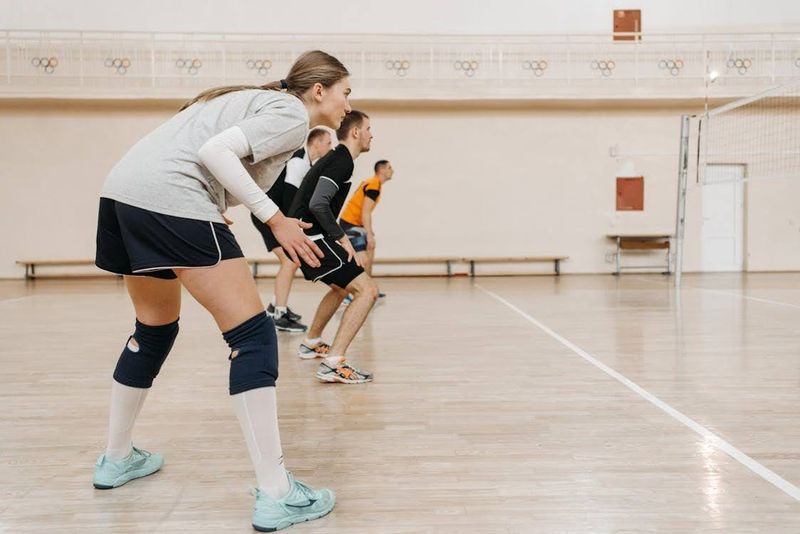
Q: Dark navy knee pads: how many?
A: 2